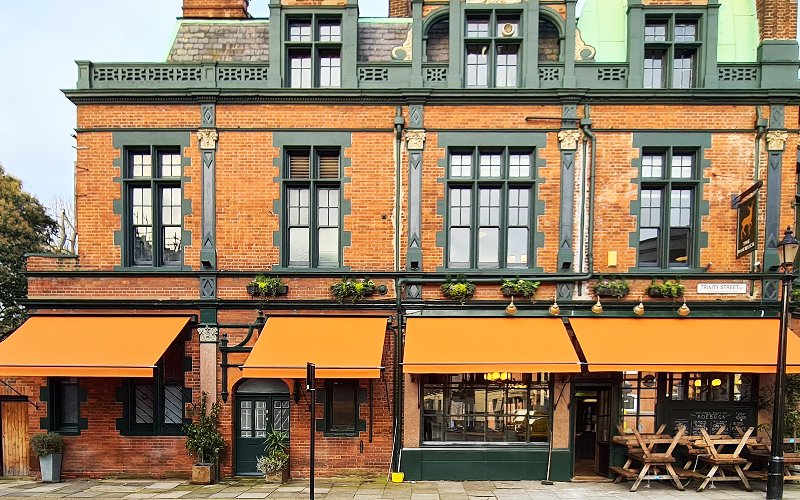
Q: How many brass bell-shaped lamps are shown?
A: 5